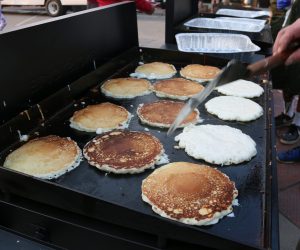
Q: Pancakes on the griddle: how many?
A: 12